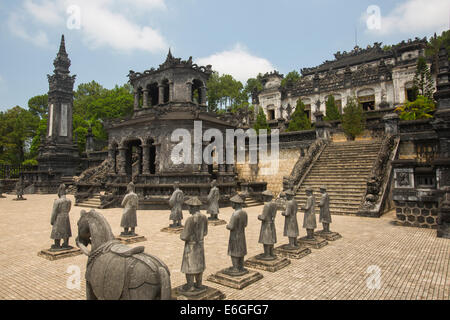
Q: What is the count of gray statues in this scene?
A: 11